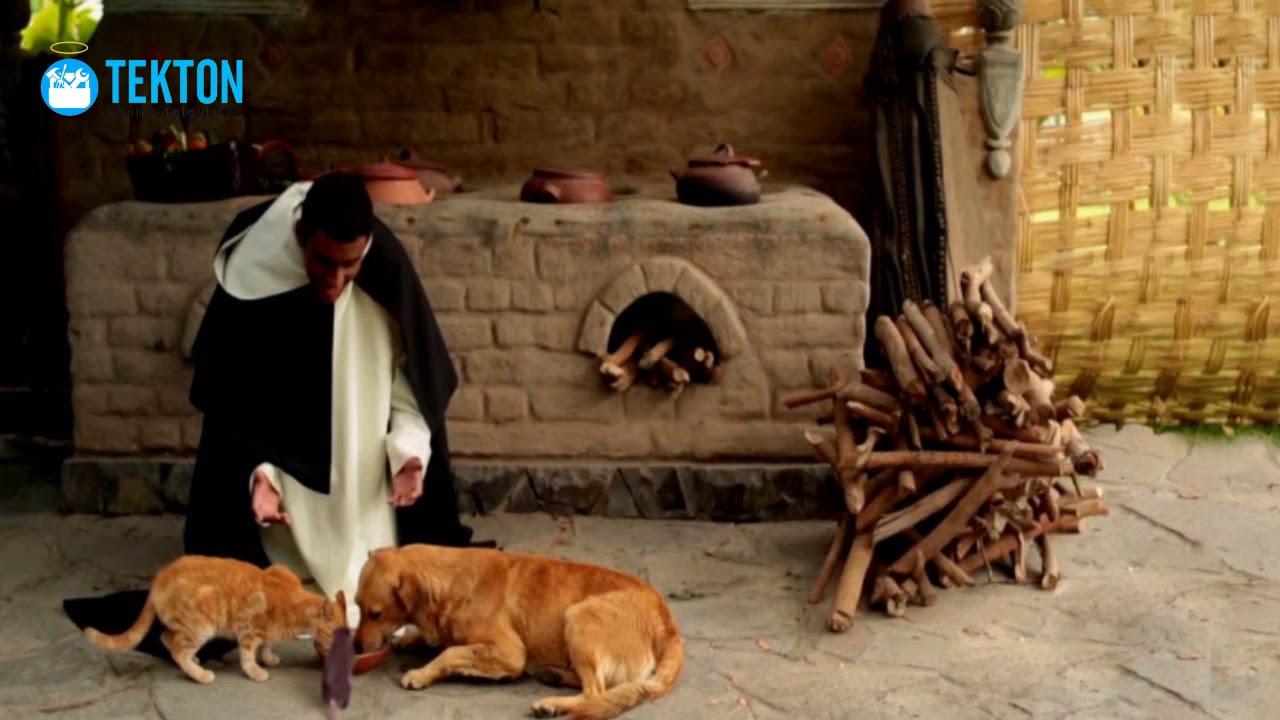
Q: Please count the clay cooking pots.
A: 4